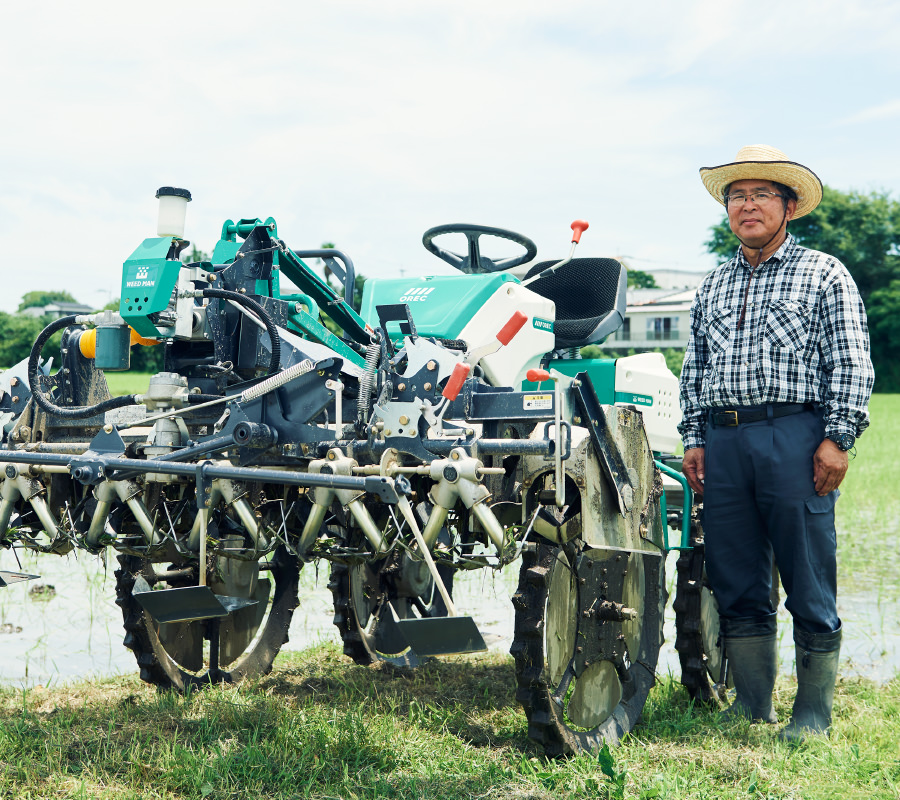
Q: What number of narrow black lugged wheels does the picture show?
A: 4